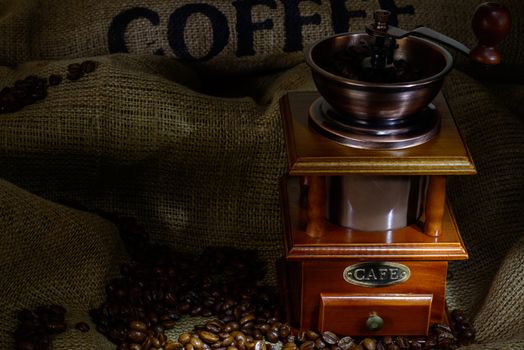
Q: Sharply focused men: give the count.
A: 0